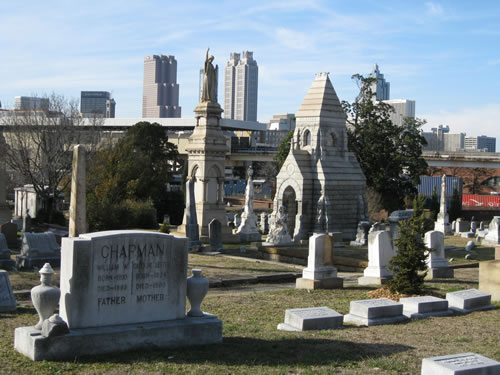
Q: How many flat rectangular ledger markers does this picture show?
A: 5